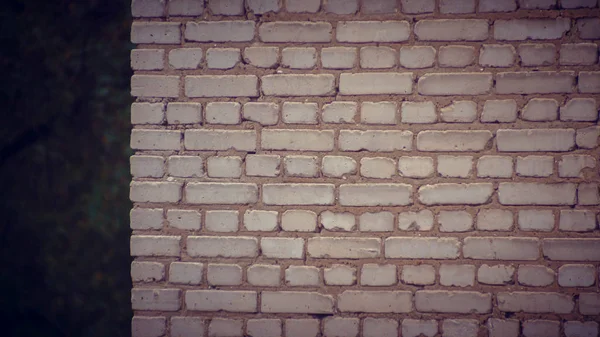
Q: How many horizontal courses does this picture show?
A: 13